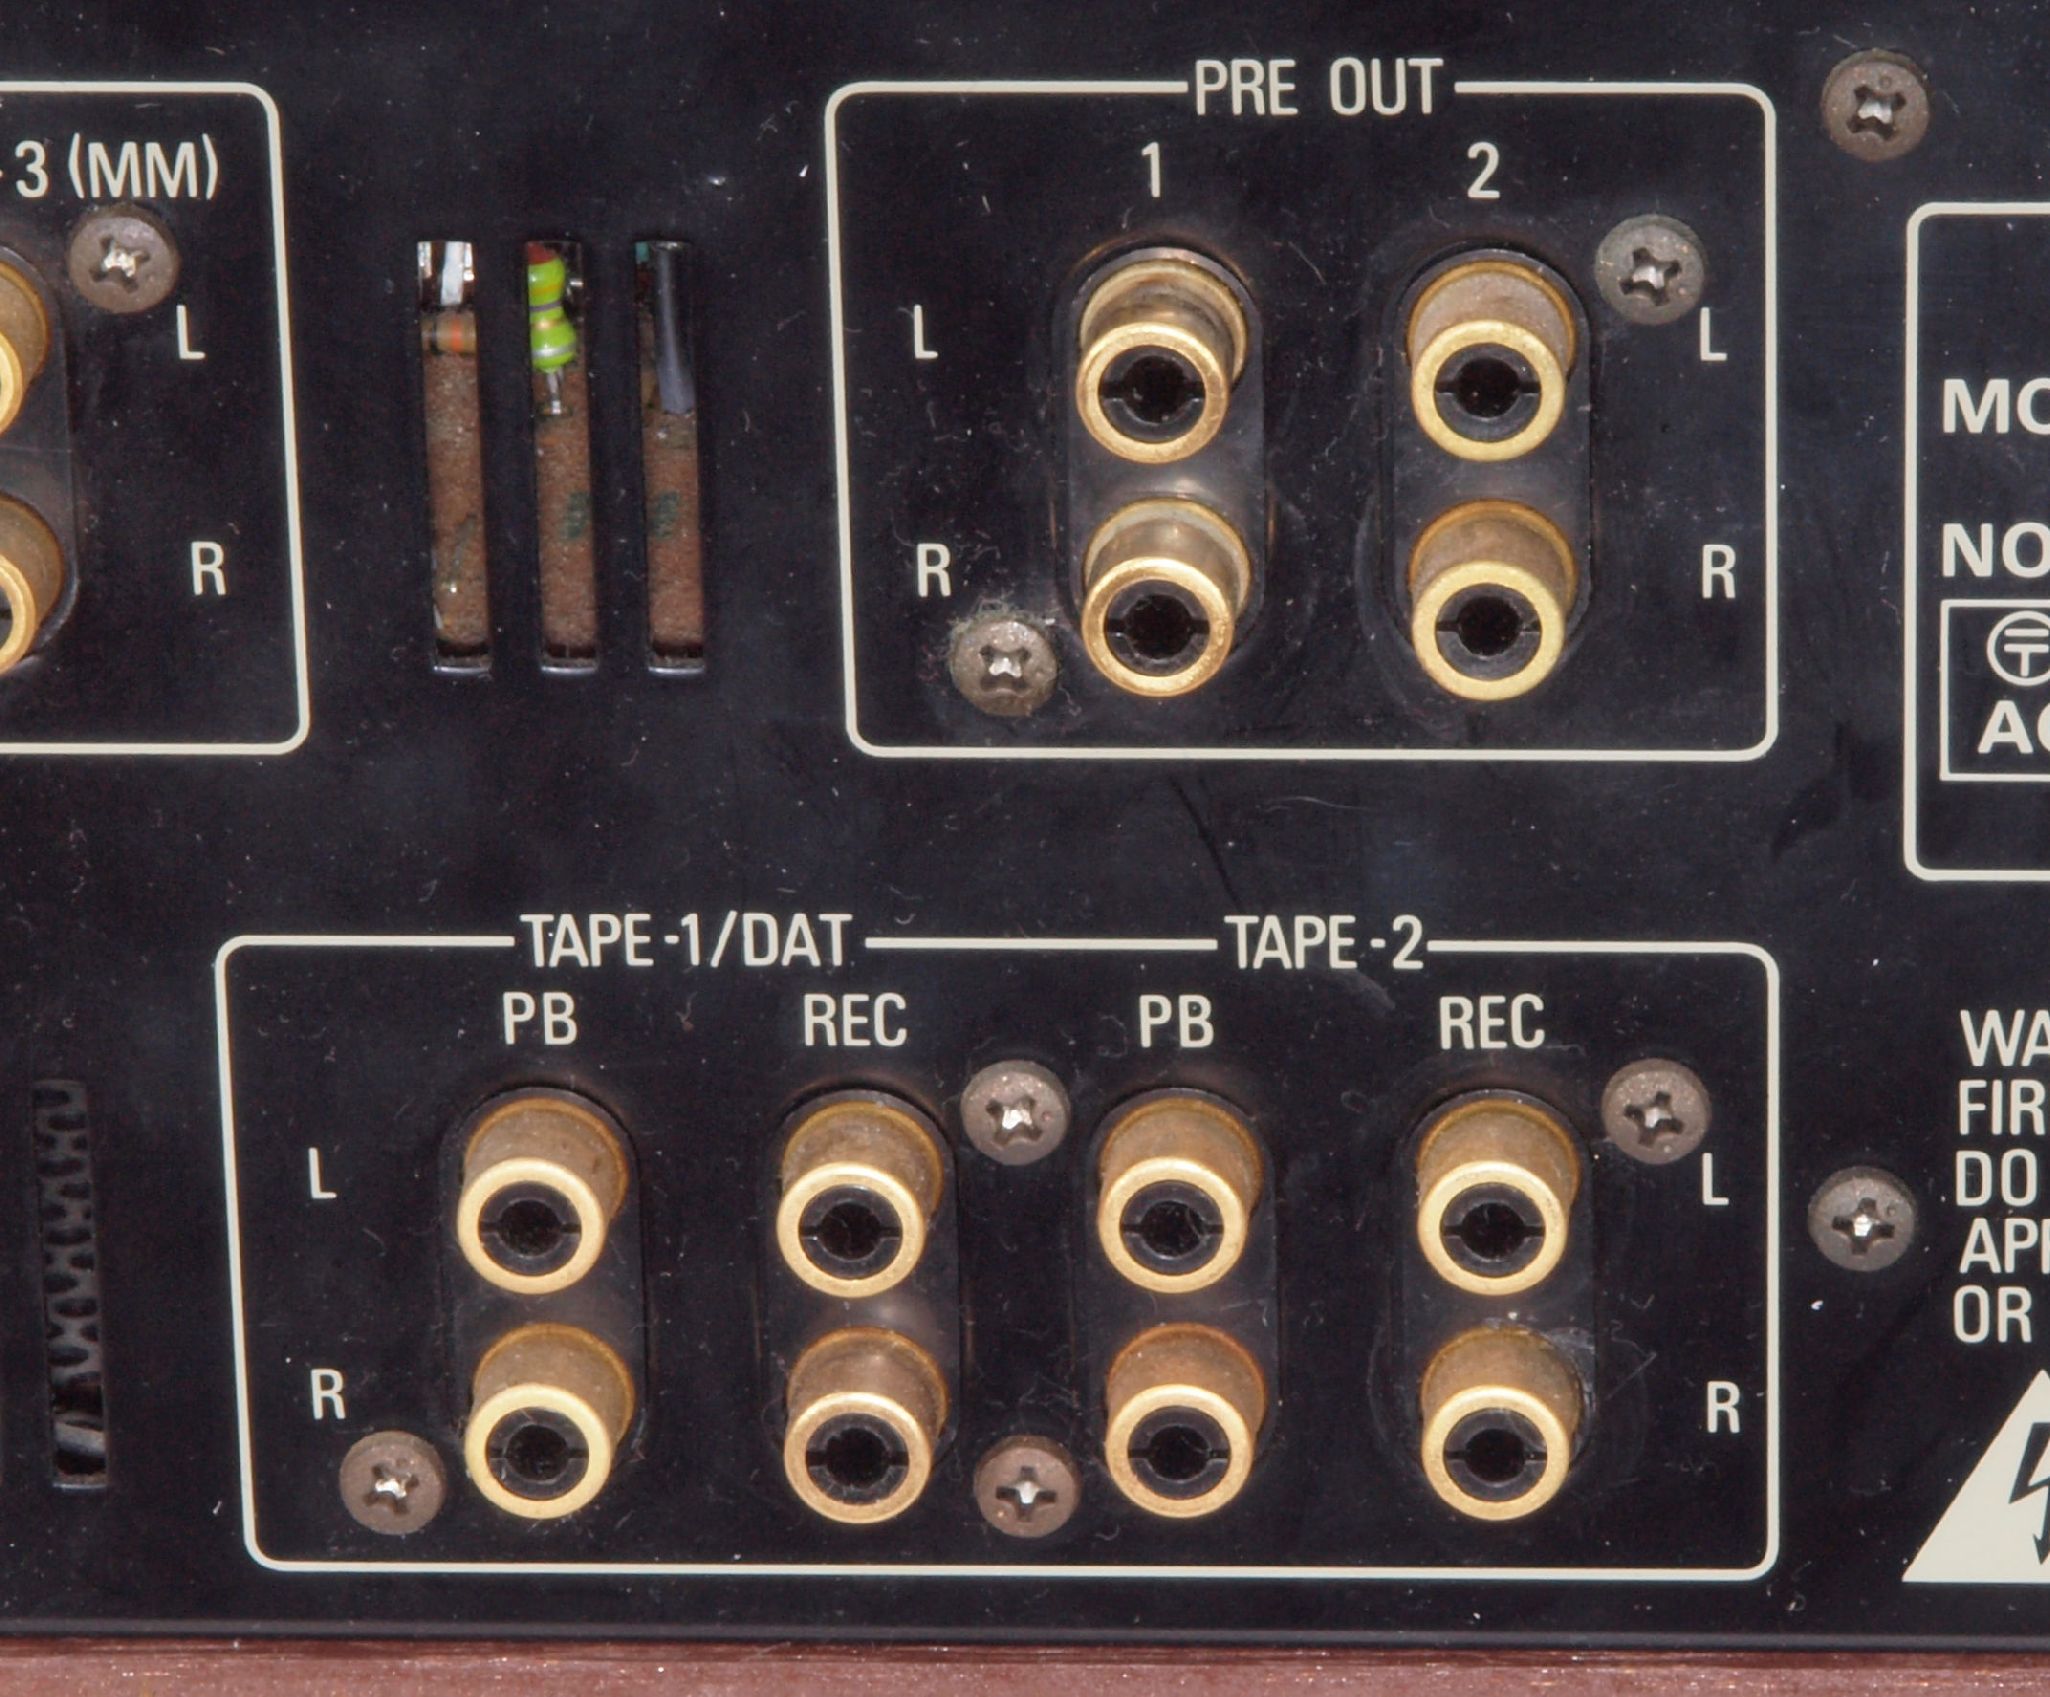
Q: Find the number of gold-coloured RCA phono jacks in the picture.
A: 14